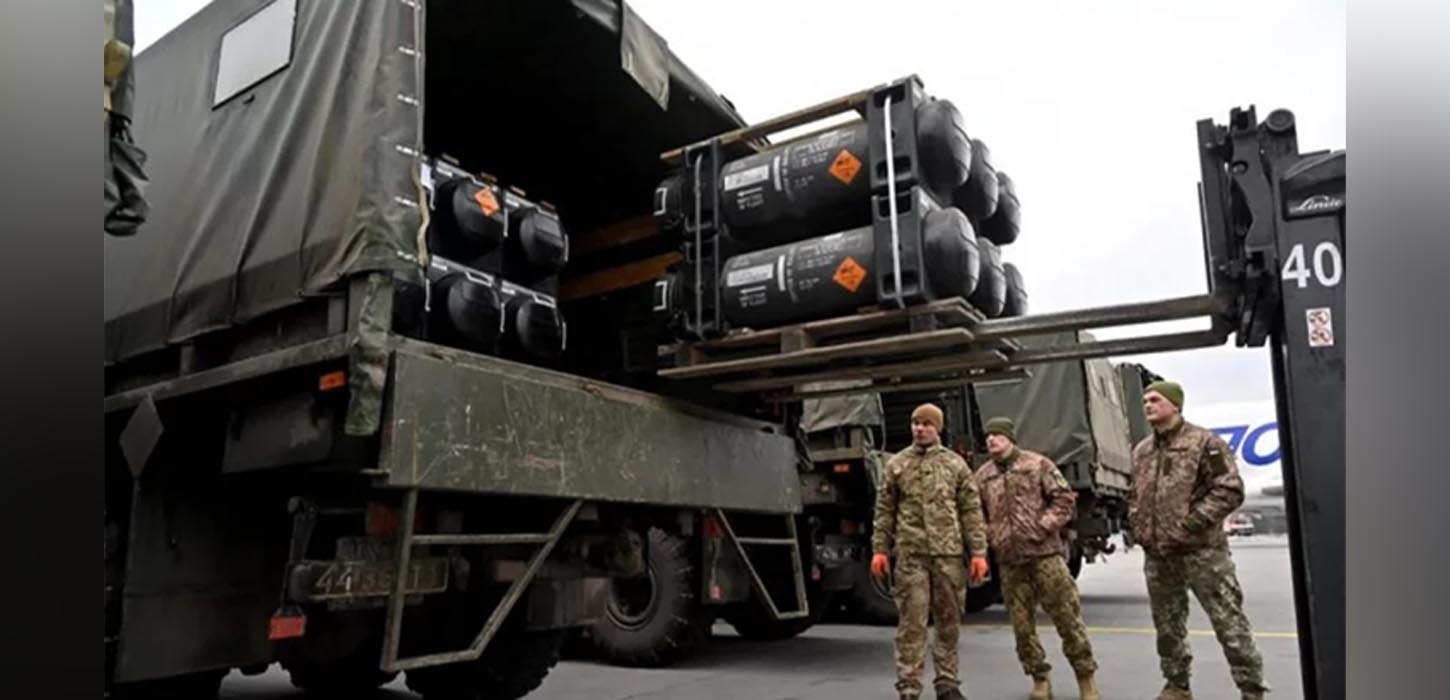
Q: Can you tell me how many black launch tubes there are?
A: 10